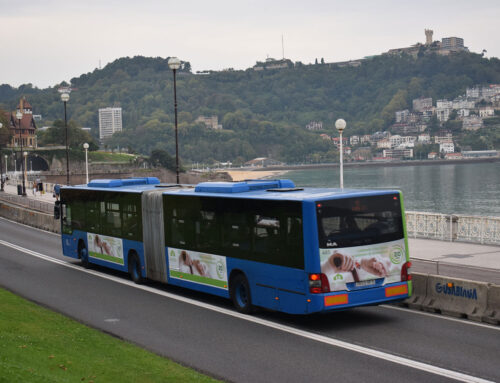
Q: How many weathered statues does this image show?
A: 0